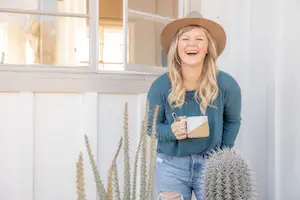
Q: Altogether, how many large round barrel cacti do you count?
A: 1